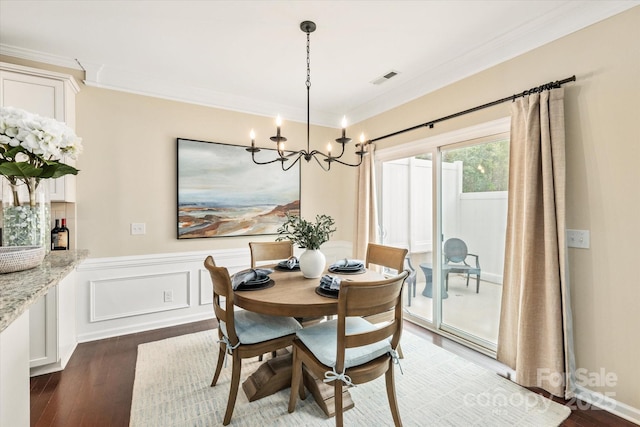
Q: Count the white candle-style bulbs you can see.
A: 6